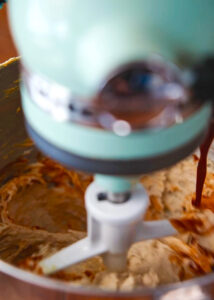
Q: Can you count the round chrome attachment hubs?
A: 1